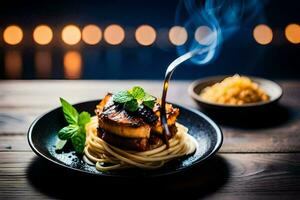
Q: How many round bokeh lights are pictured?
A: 10